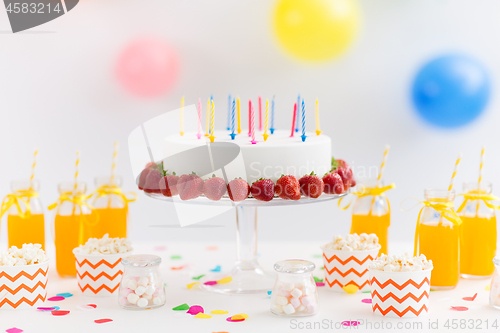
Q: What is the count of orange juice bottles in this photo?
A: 6